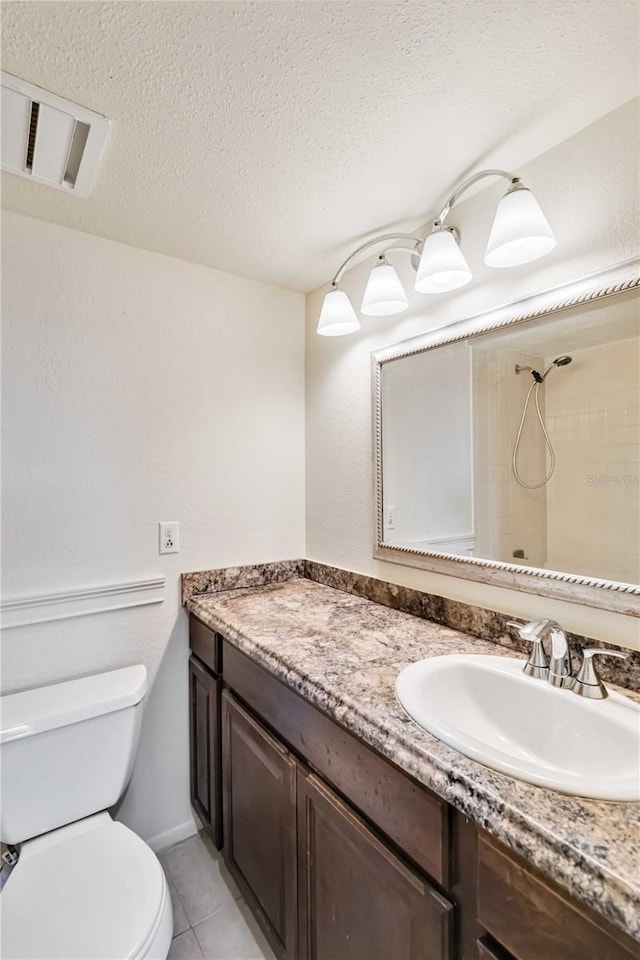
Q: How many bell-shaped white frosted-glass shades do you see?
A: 4